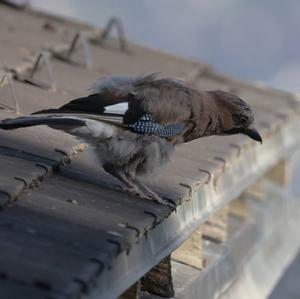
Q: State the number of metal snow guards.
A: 4